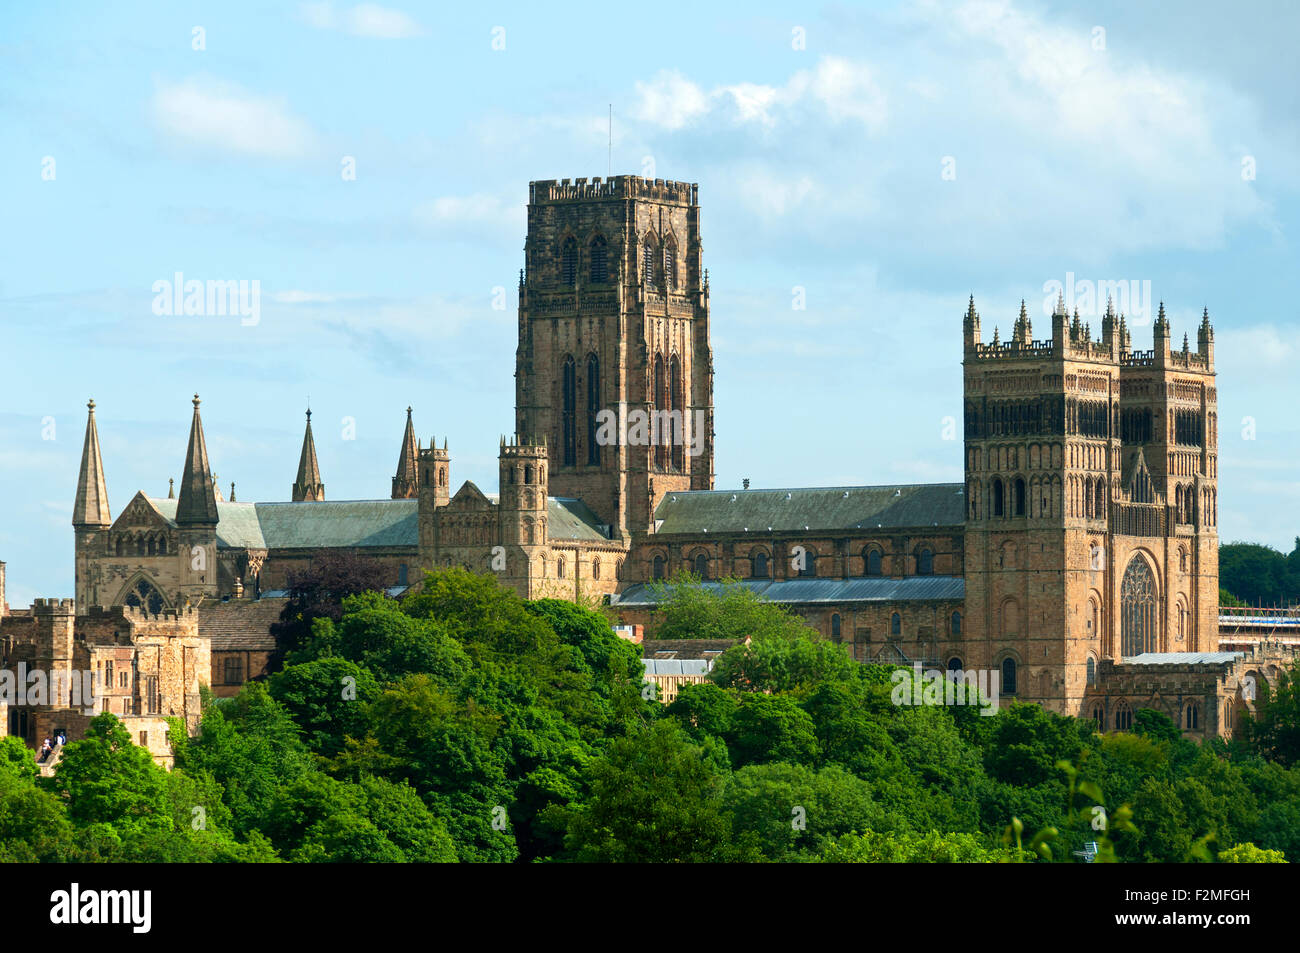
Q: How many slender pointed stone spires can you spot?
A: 4